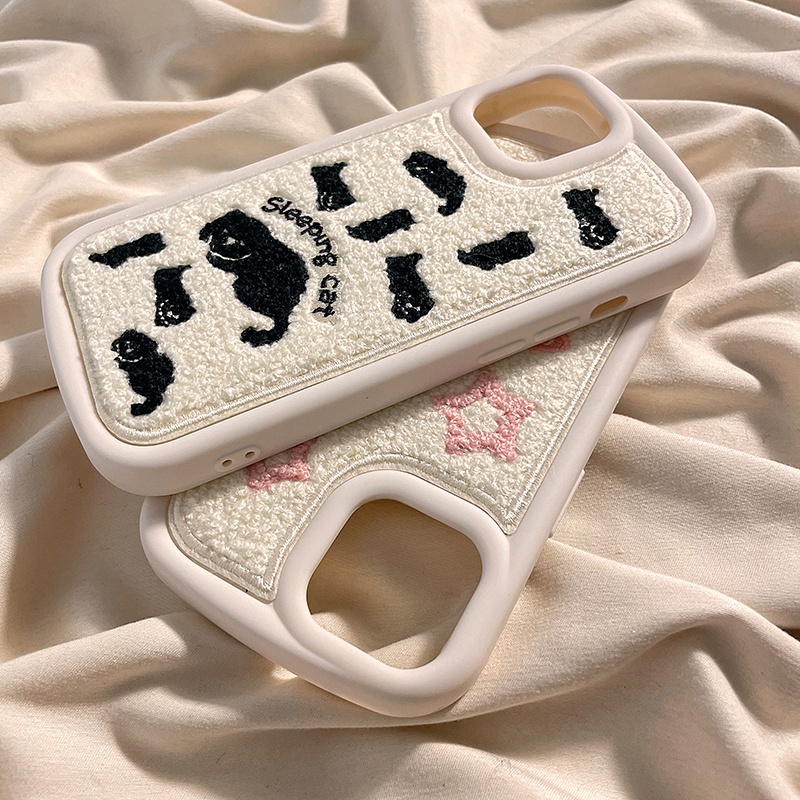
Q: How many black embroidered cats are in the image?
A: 10